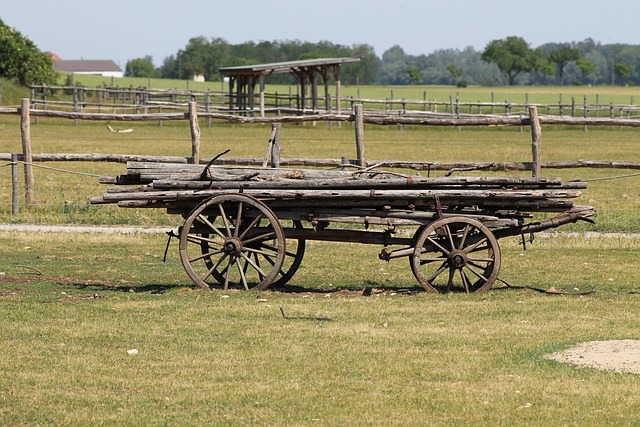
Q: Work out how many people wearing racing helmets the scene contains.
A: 0